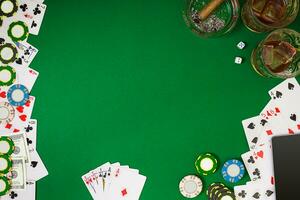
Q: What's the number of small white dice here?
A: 2